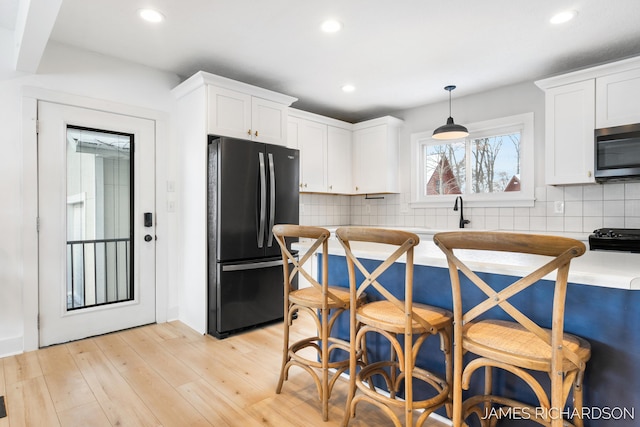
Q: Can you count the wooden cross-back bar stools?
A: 3